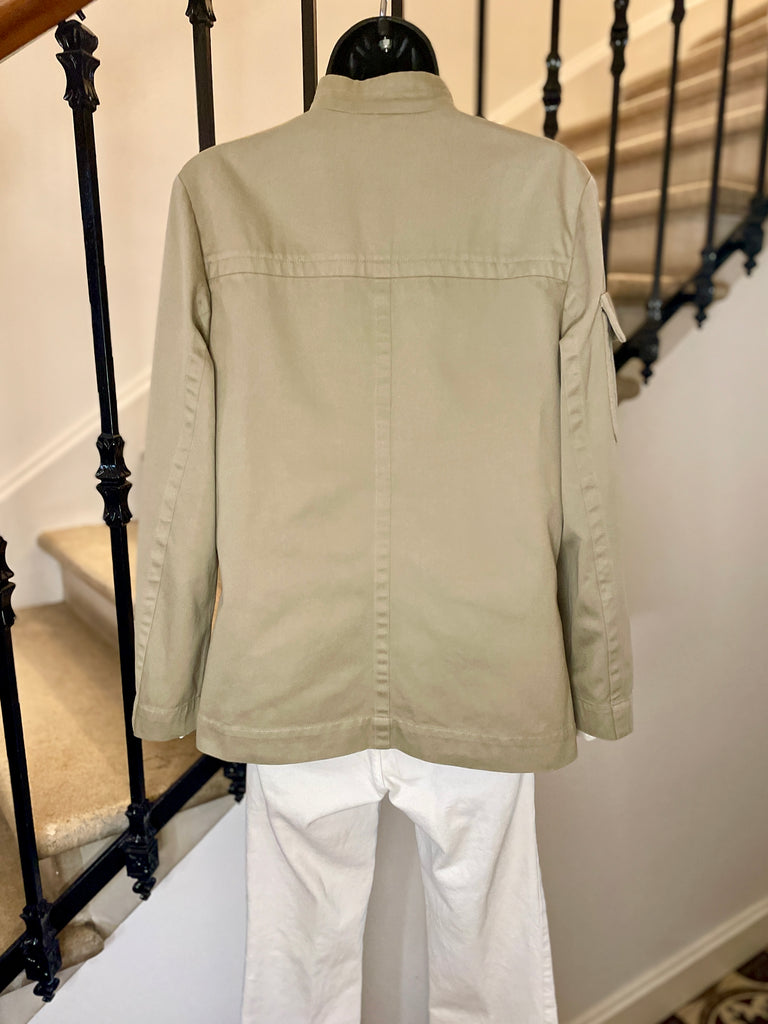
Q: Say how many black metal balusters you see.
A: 11